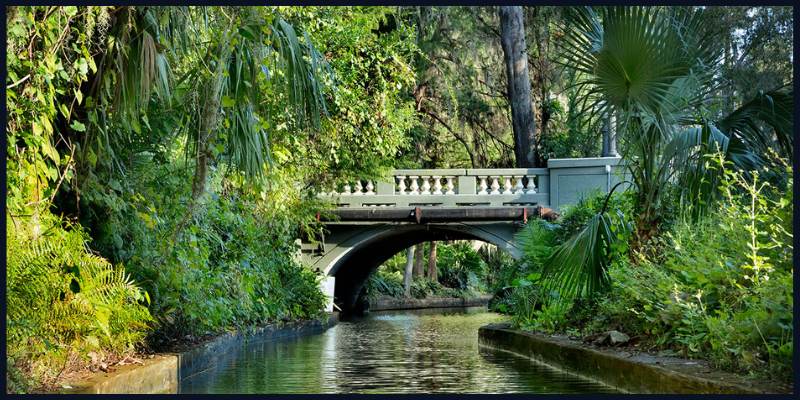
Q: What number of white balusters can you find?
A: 15